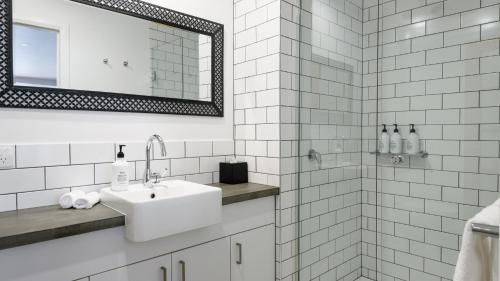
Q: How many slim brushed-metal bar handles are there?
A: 3